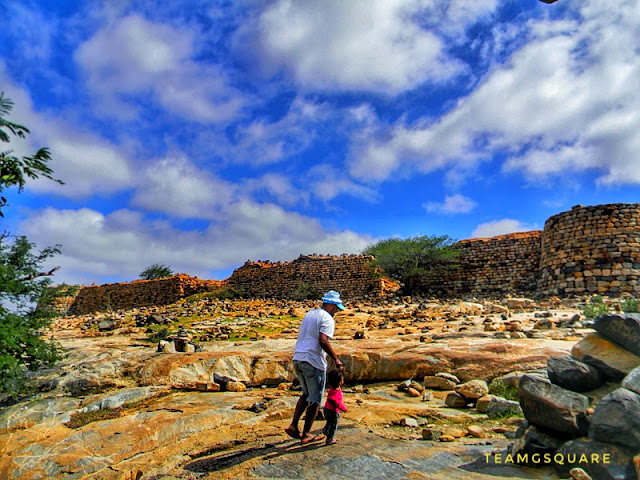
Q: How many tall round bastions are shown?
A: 1